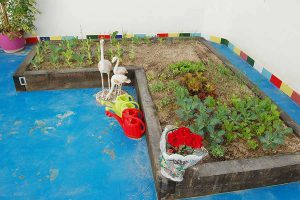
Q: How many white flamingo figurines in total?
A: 3